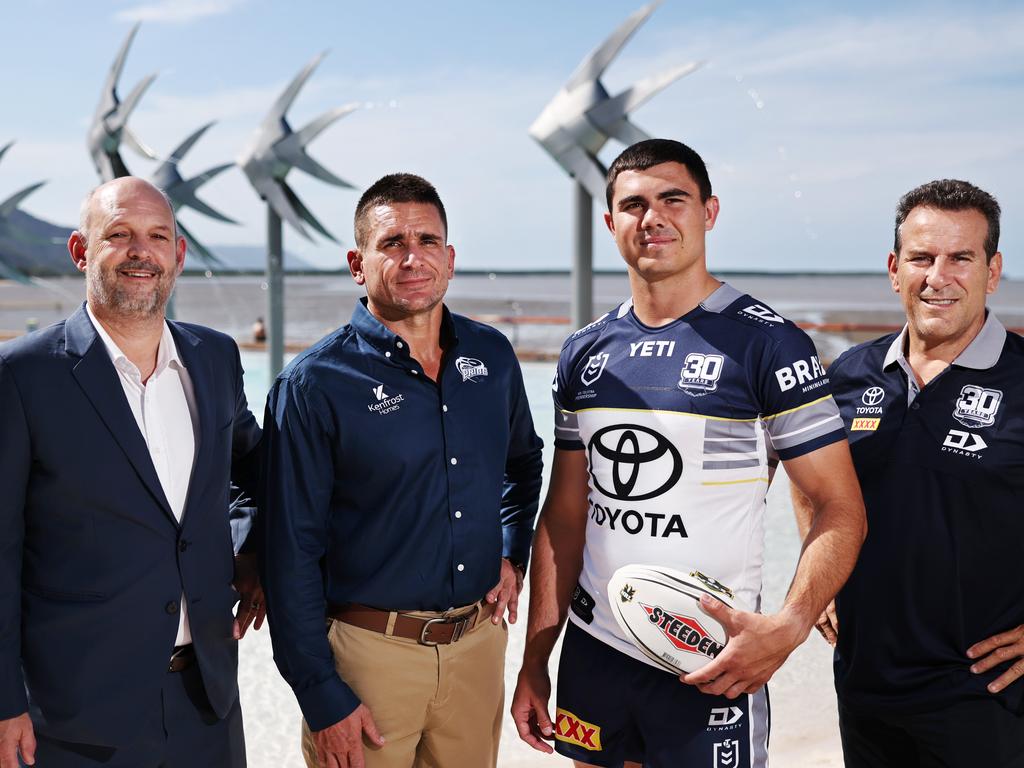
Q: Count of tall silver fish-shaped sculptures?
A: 5